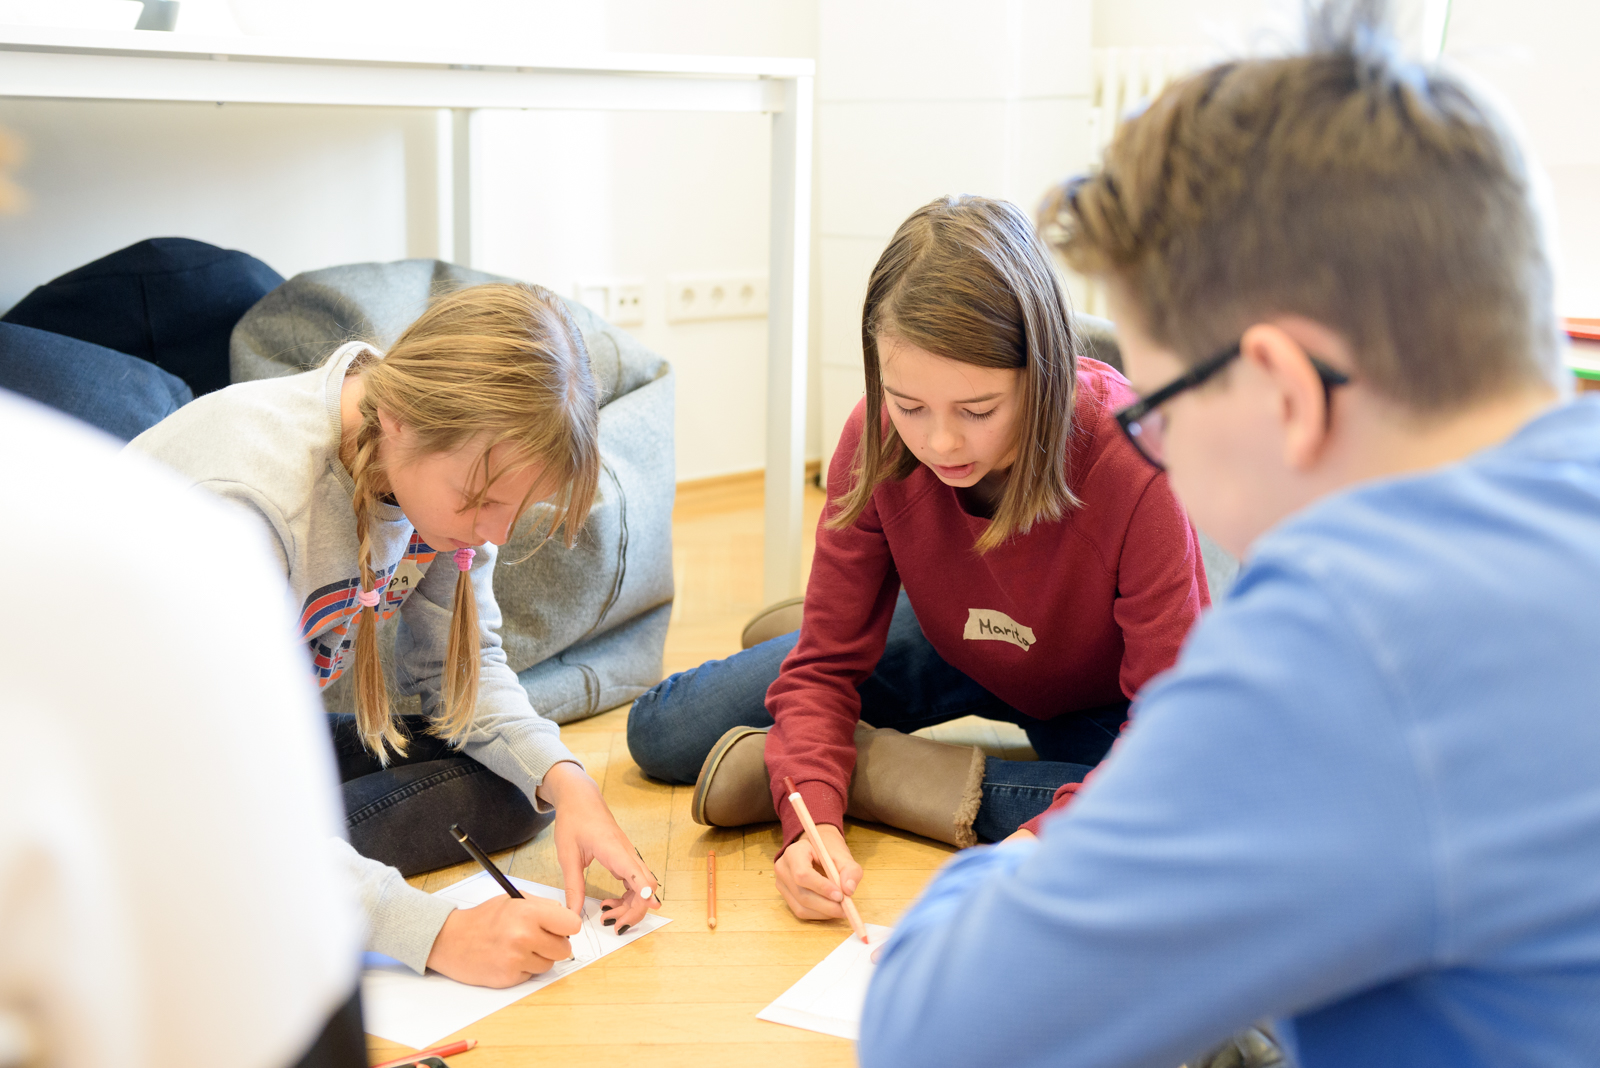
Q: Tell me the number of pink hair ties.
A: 2